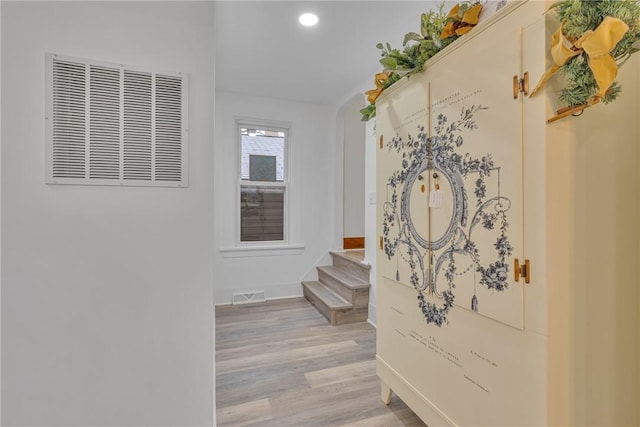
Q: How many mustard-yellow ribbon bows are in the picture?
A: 3